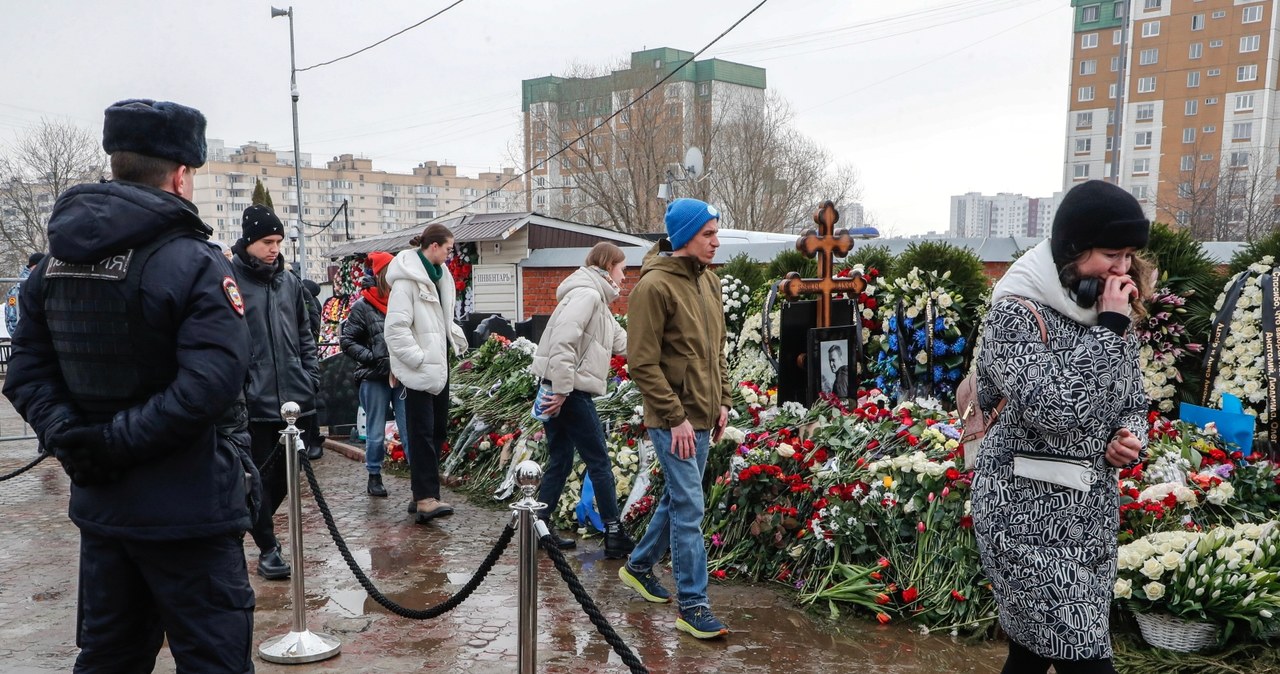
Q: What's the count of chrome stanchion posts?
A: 2